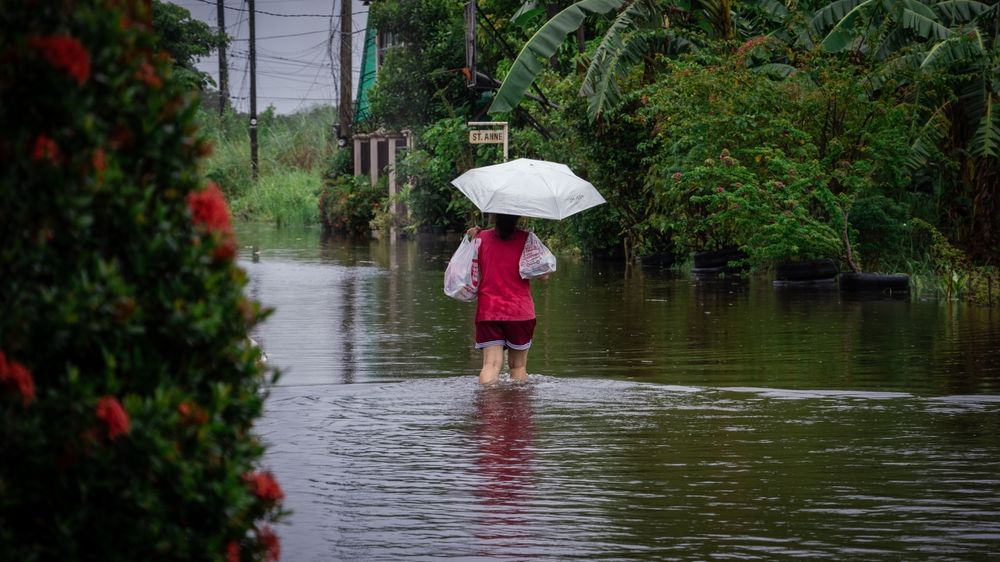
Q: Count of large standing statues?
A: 0